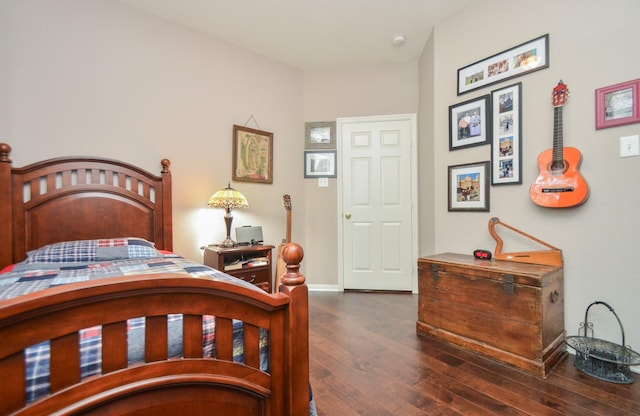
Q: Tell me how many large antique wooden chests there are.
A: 1